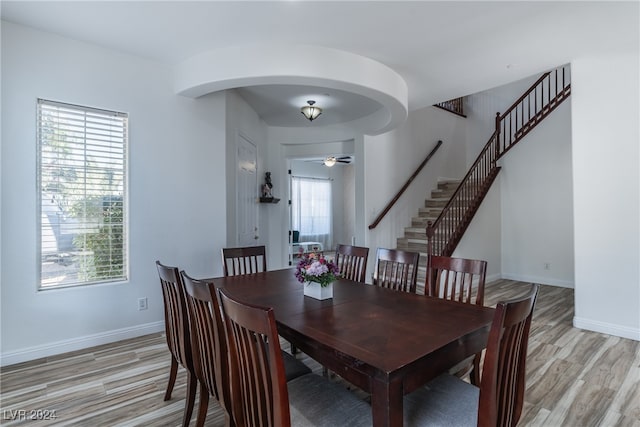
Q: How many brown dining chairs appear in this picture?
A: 8